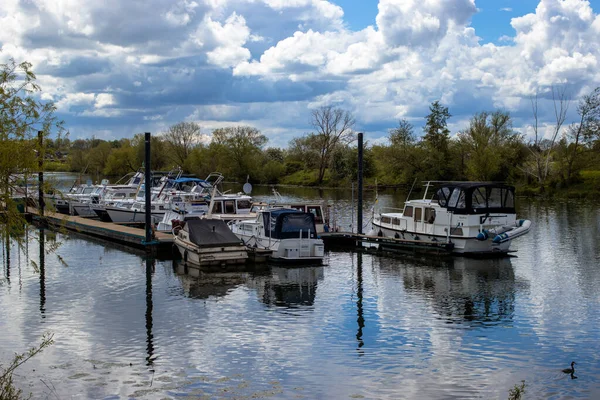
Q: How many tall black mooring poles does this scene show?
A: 3